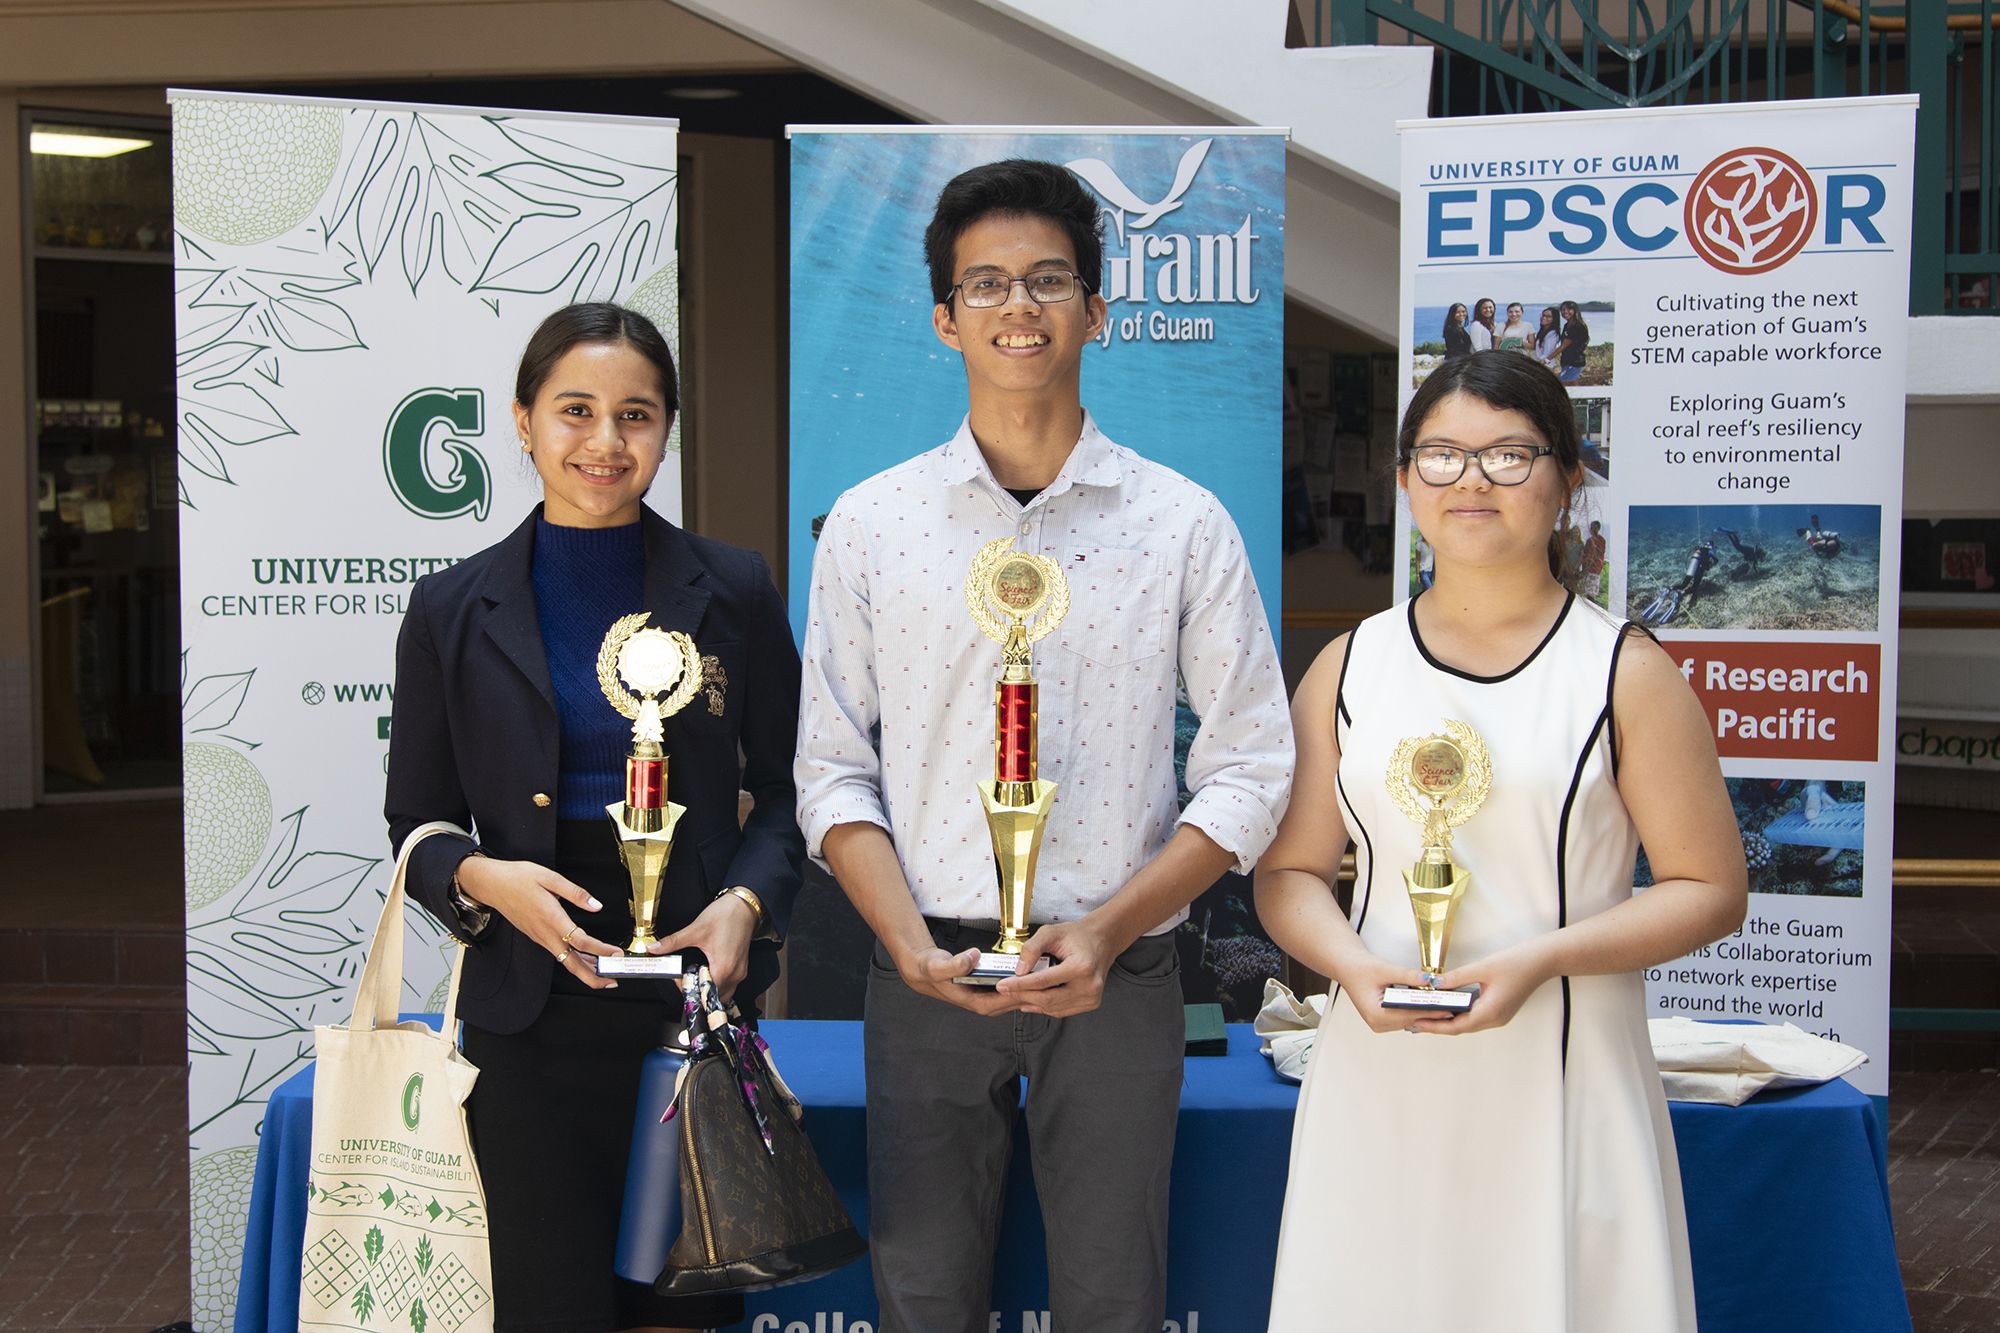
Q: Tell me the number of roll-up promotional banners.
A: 3